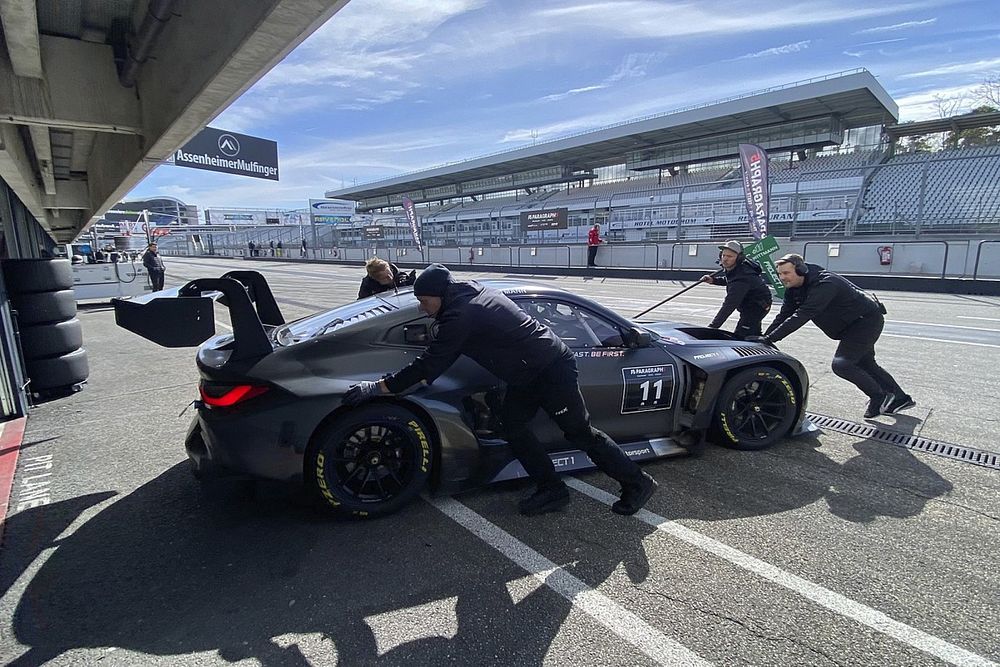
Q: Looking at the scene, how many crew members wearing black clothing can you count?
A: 4